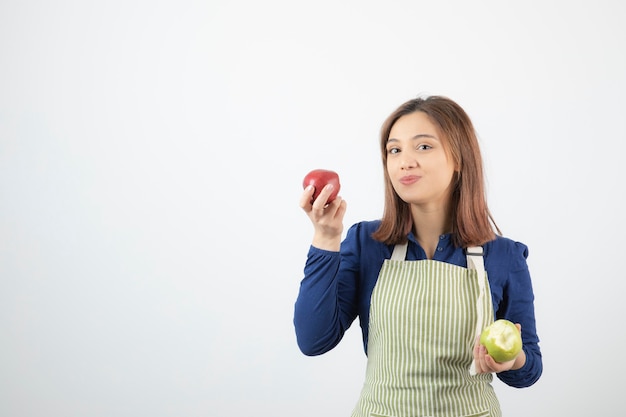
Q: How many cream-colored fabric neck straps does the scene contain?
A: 2